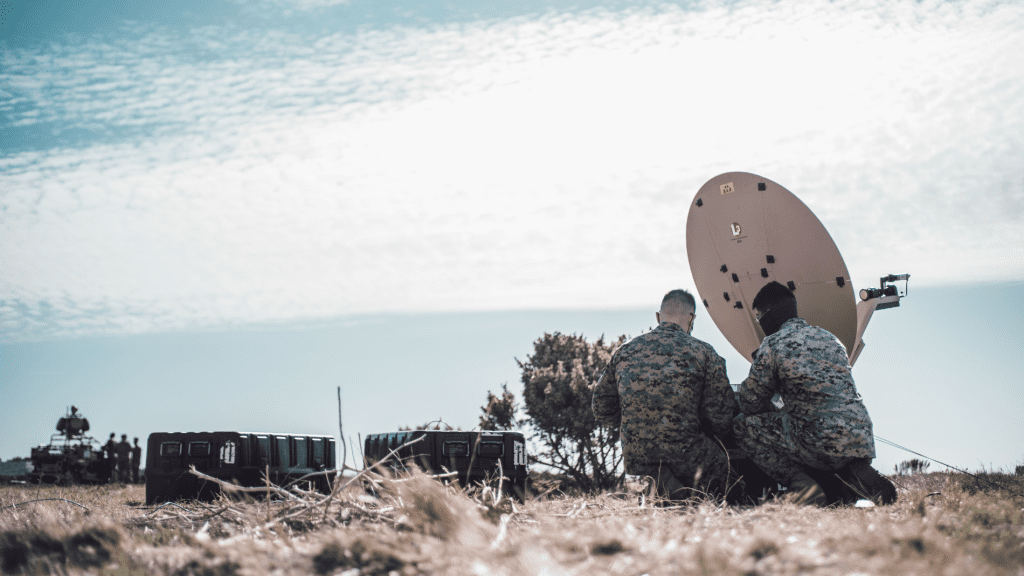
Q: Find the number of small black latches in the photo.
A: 11